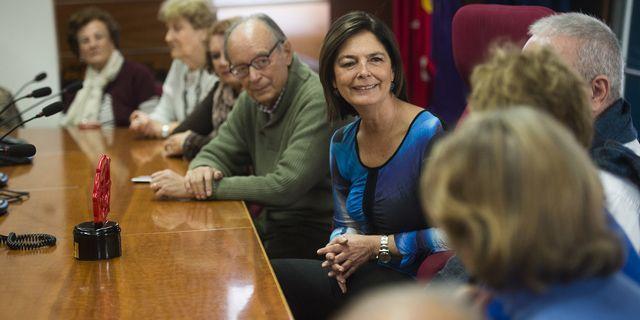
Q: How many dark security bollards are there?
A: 0